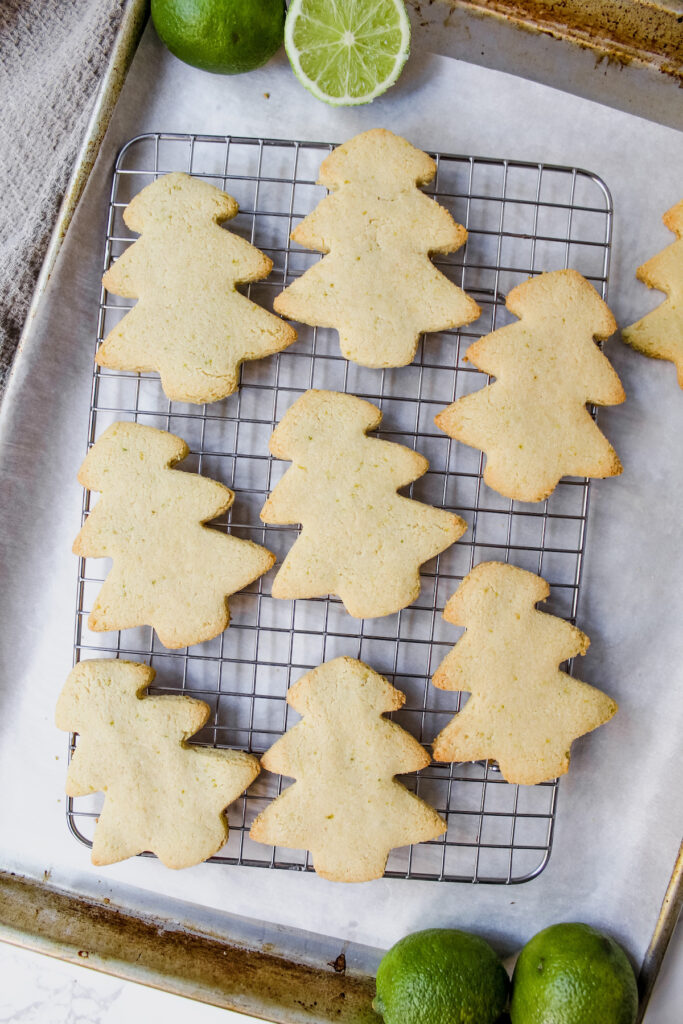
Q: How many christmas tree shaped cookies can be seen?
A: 9